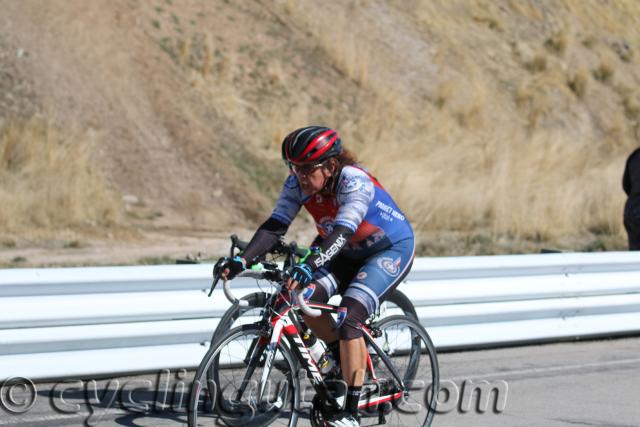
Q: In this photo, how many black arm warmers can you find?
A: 2